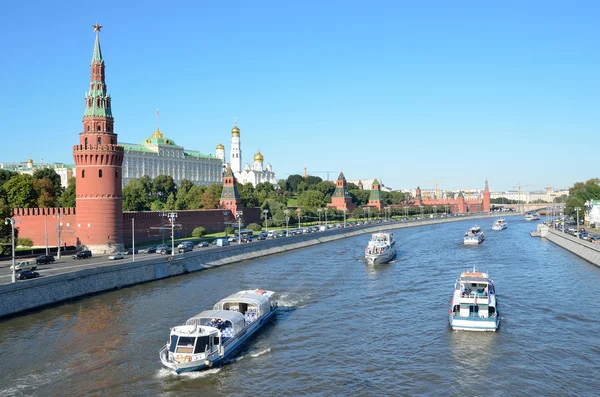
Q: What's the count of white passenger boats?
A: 6